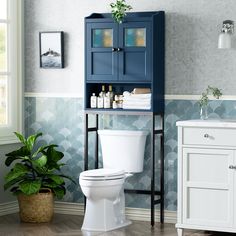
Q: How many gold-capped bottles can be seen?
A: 2